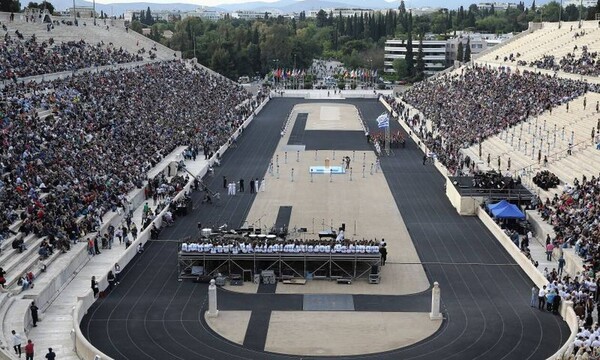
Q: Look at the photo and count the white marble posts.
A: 2